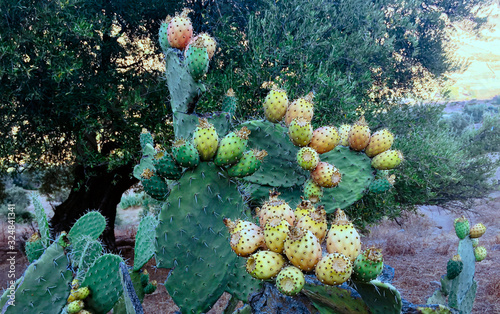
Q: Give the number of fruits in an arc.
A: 6